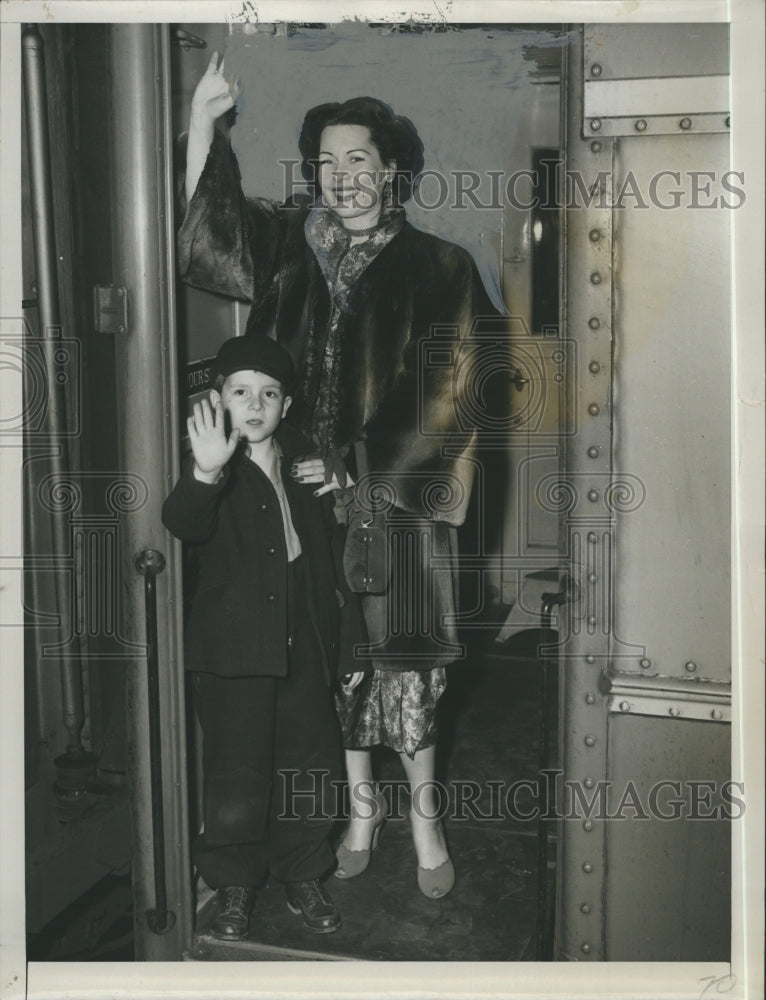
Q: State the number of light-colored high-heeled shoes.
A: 2